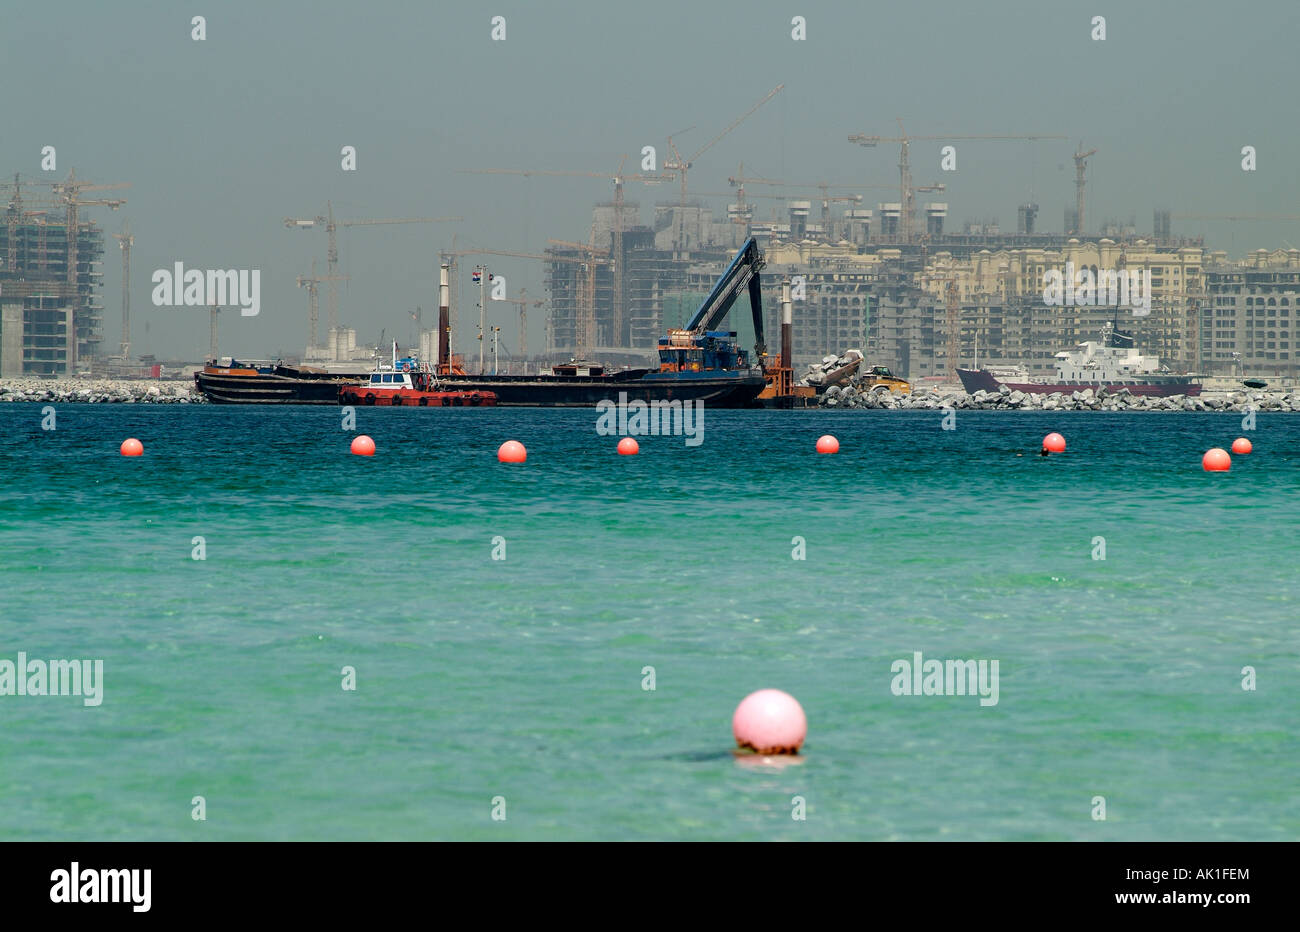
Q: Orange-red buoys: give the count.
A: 8